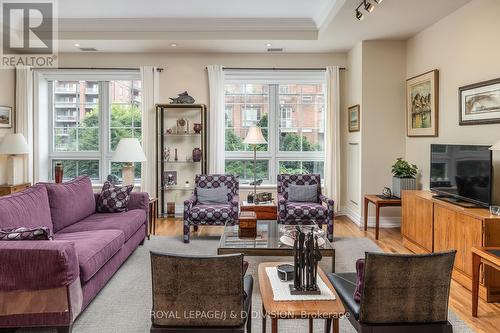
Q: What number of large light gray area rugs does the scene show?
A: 1